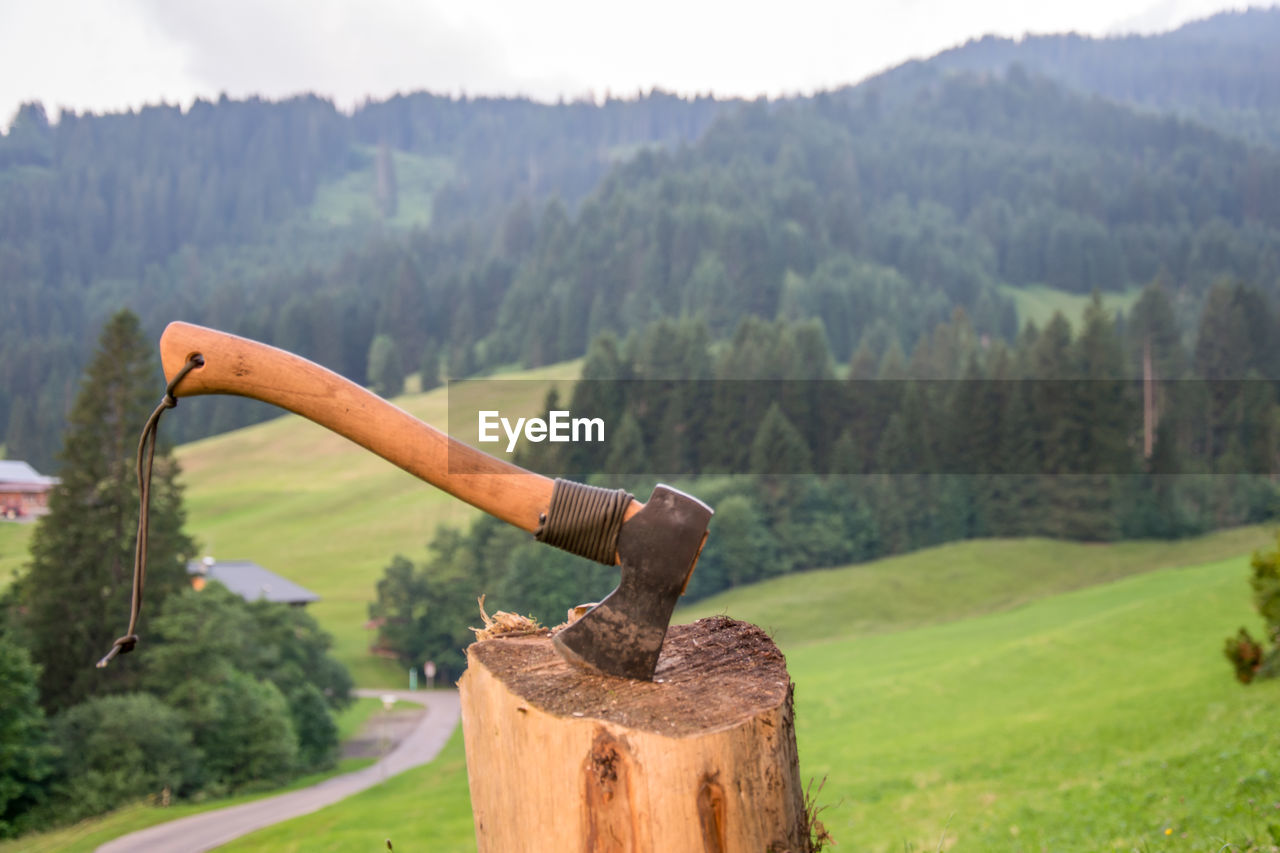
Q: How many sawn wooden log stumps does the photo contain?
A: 1